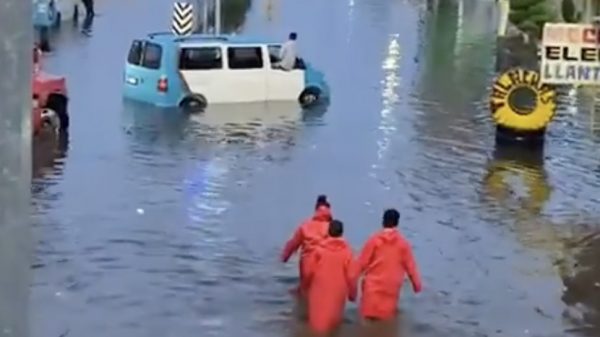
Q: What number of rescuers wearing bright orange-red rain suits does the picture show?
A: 3